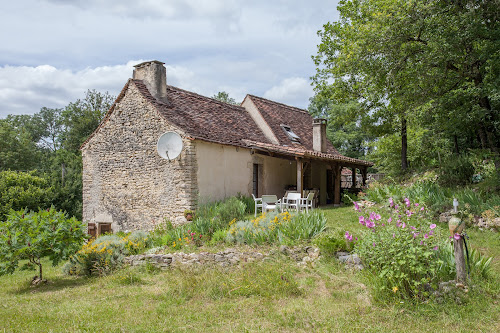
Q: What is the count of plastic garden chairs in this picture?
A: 4